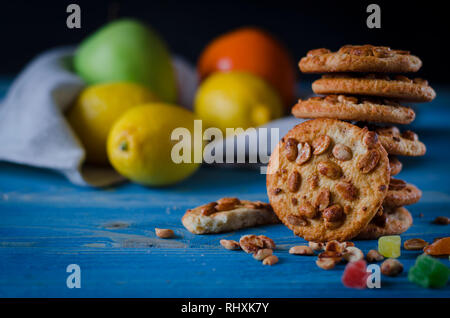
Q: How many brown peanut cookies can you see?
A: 9